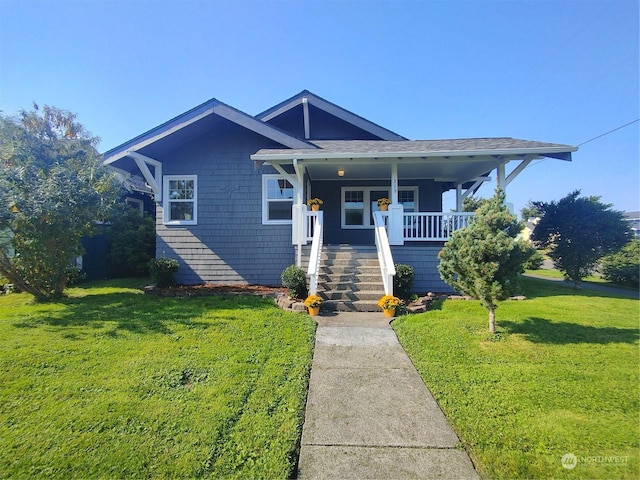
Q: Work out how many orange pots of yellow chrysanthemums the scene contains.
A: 4